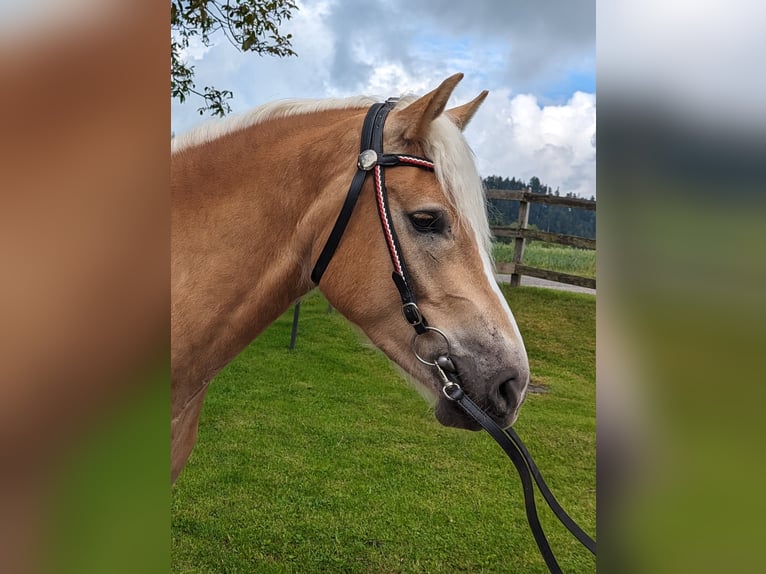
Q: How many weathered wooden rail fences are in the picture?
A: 1